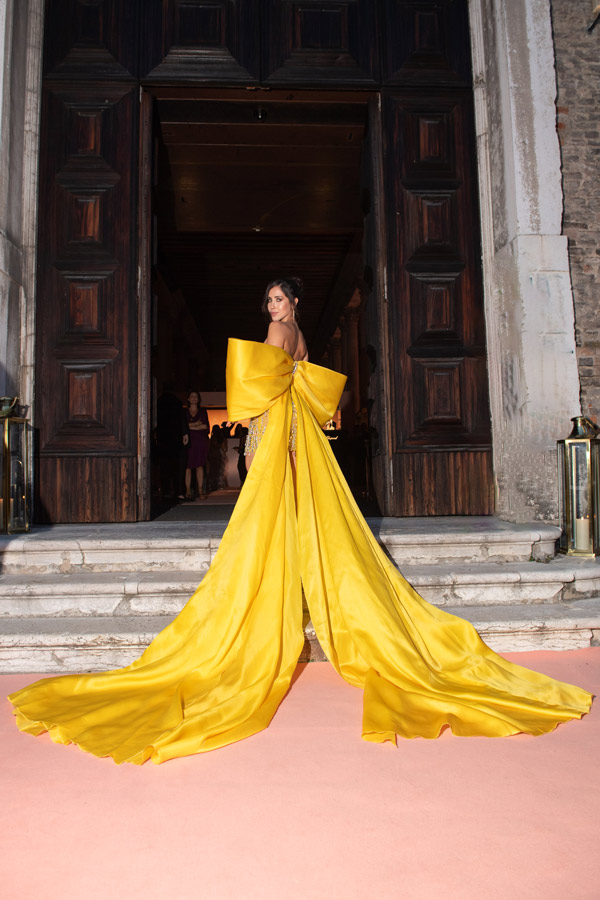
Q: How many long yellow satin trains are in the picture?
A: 2